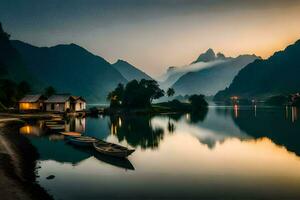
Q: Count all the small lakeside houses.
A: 3